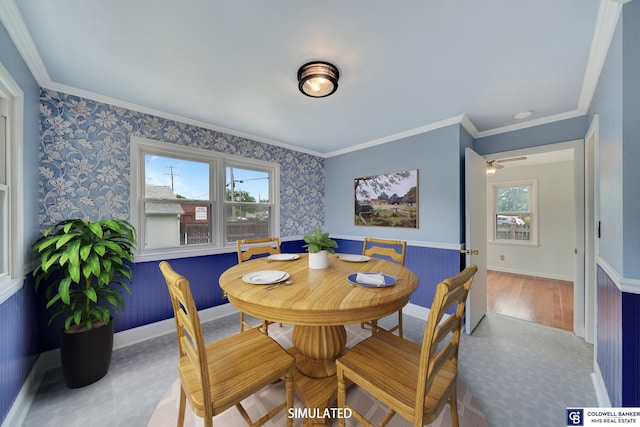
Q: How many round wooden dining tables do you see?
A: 1